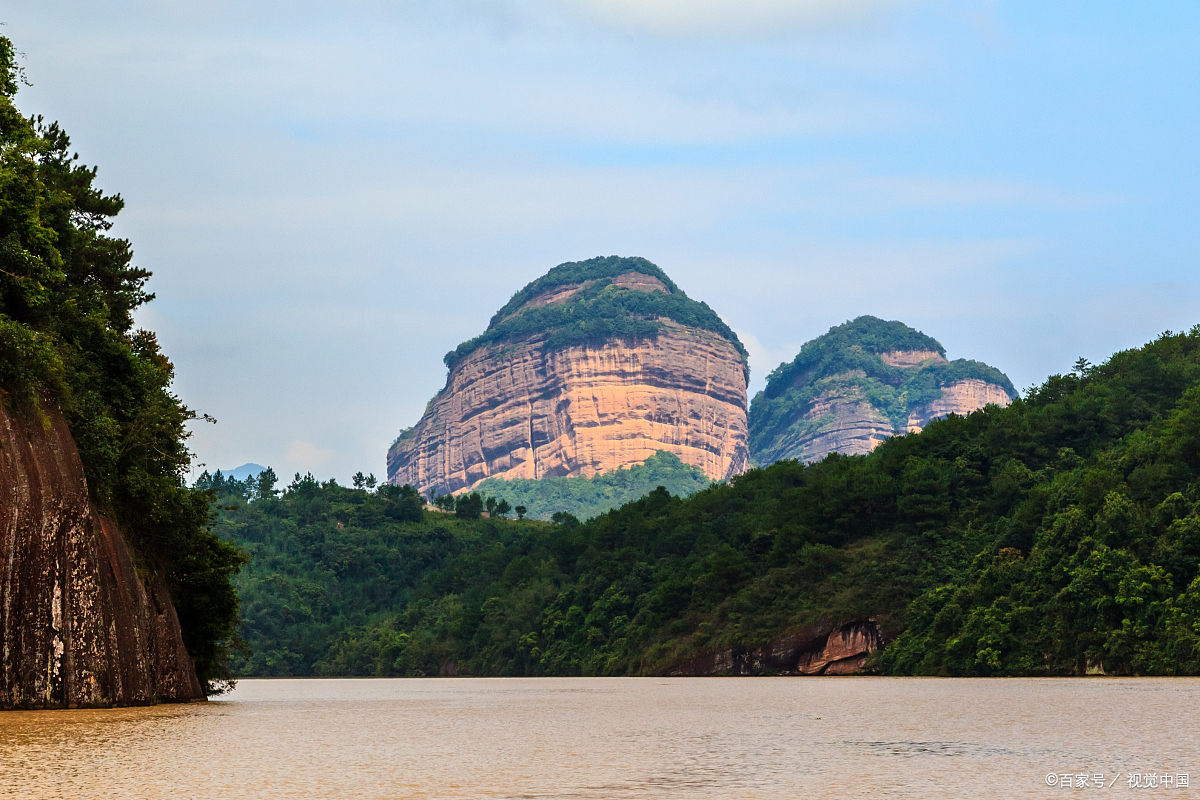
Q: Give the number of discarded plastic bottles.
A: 0